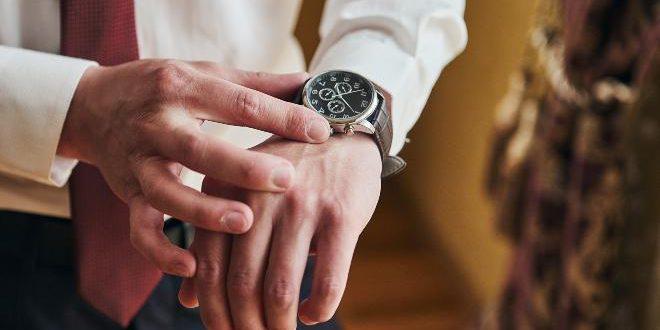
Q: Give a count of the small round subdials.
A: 3